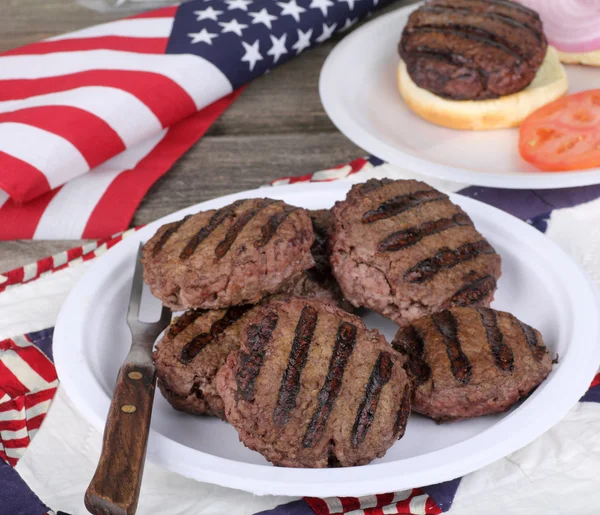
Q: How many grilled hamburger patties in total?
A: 7